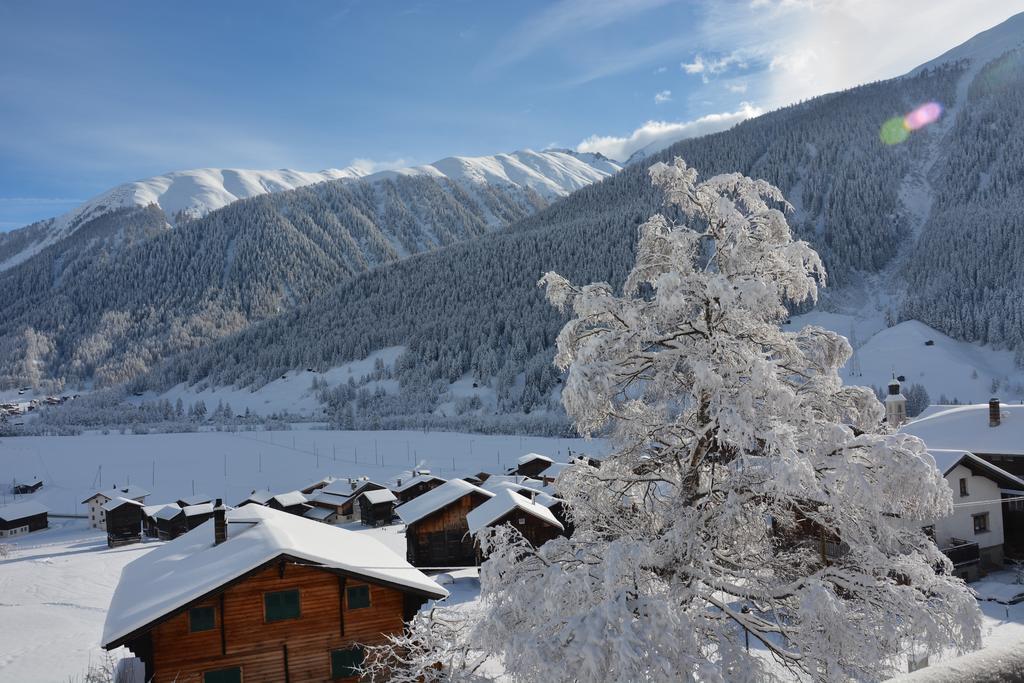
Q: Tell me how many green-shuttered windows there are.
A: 5